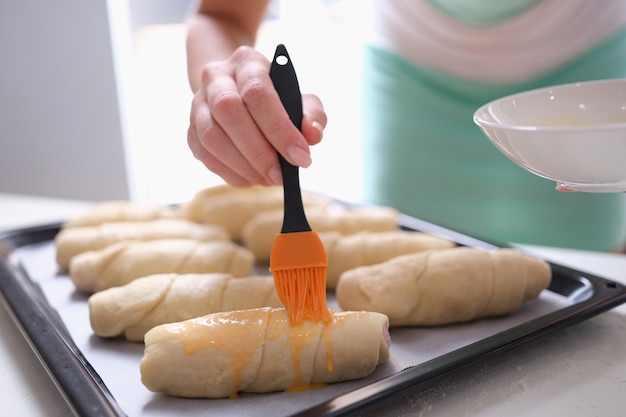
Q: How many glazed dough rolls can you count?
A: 1